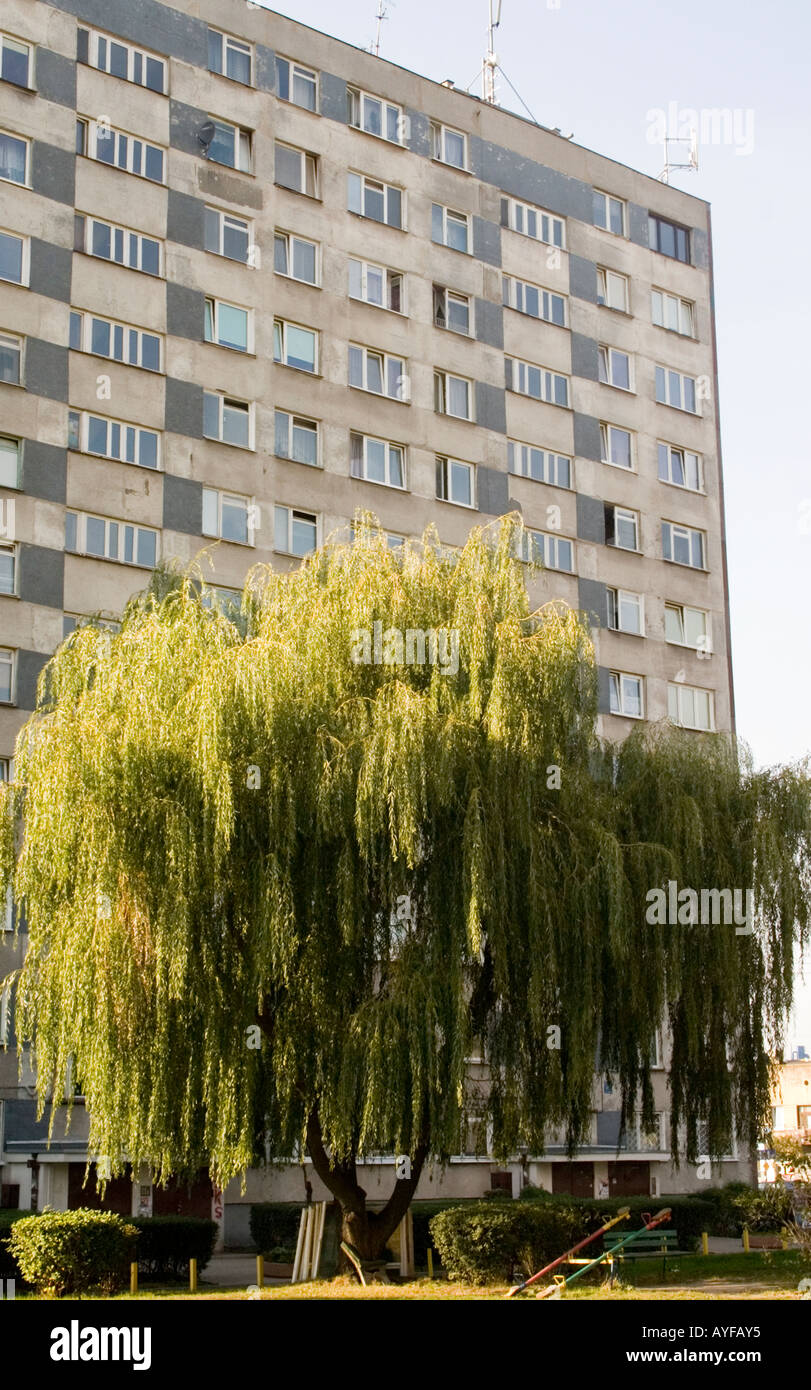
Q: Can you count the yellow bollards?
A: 7